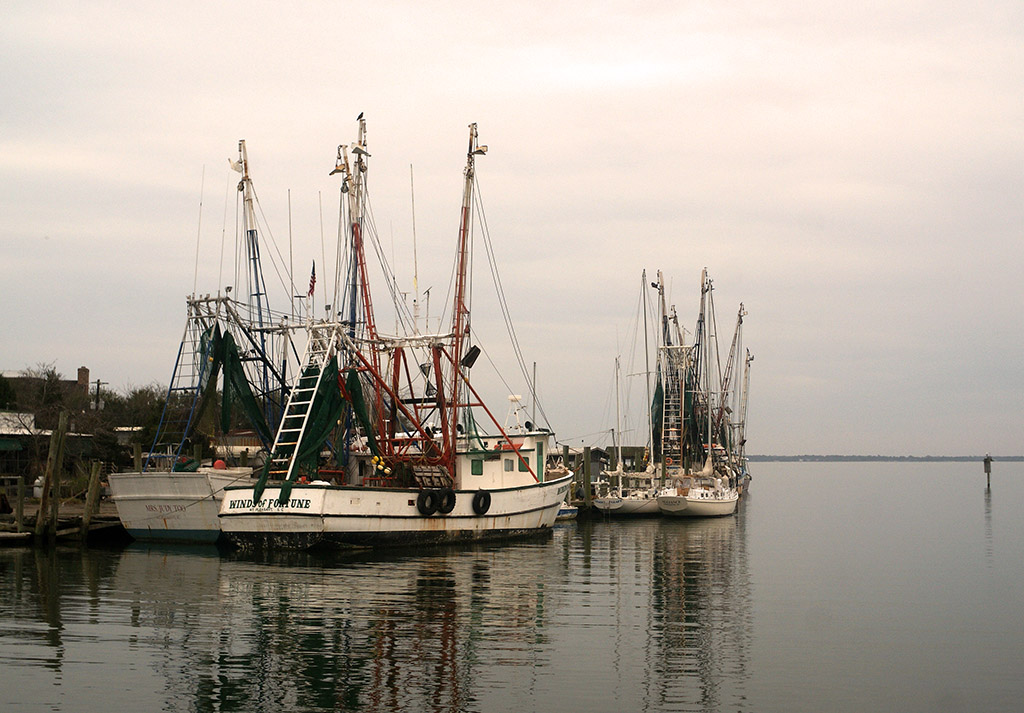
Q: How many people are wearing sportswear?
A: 0